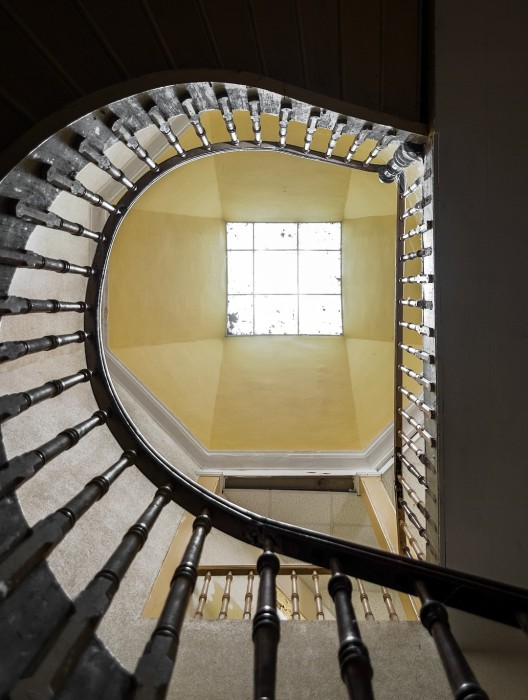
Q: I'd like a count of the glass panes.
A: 9